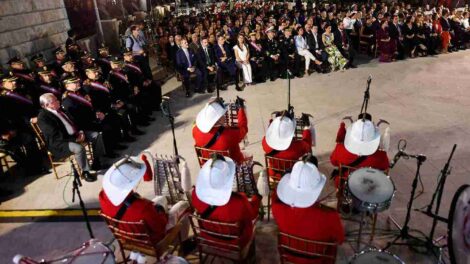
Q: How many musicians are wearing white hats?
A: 6